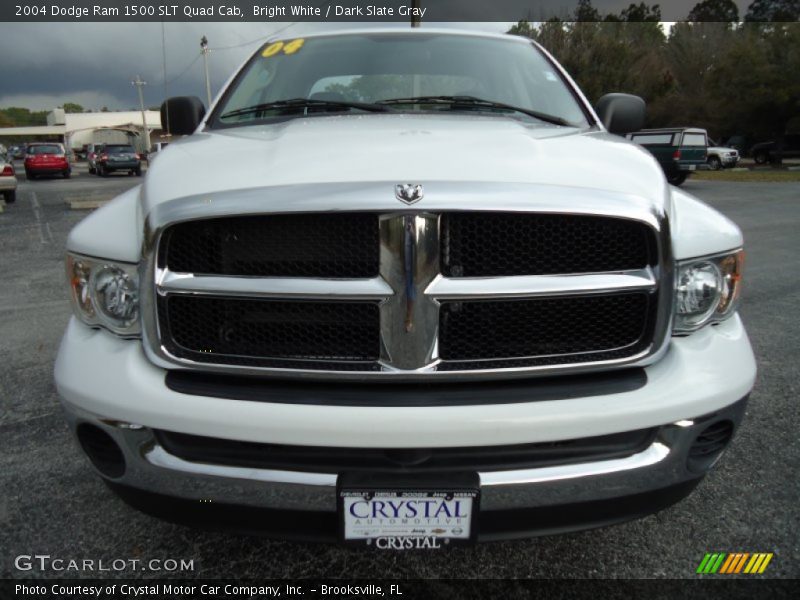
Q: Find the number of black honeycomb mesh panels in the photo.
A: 4